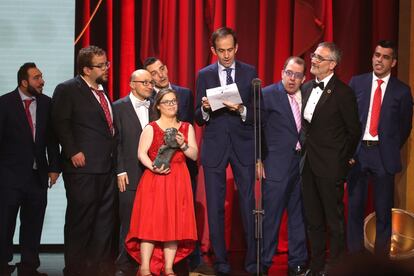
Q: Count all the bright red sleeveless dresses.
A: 1